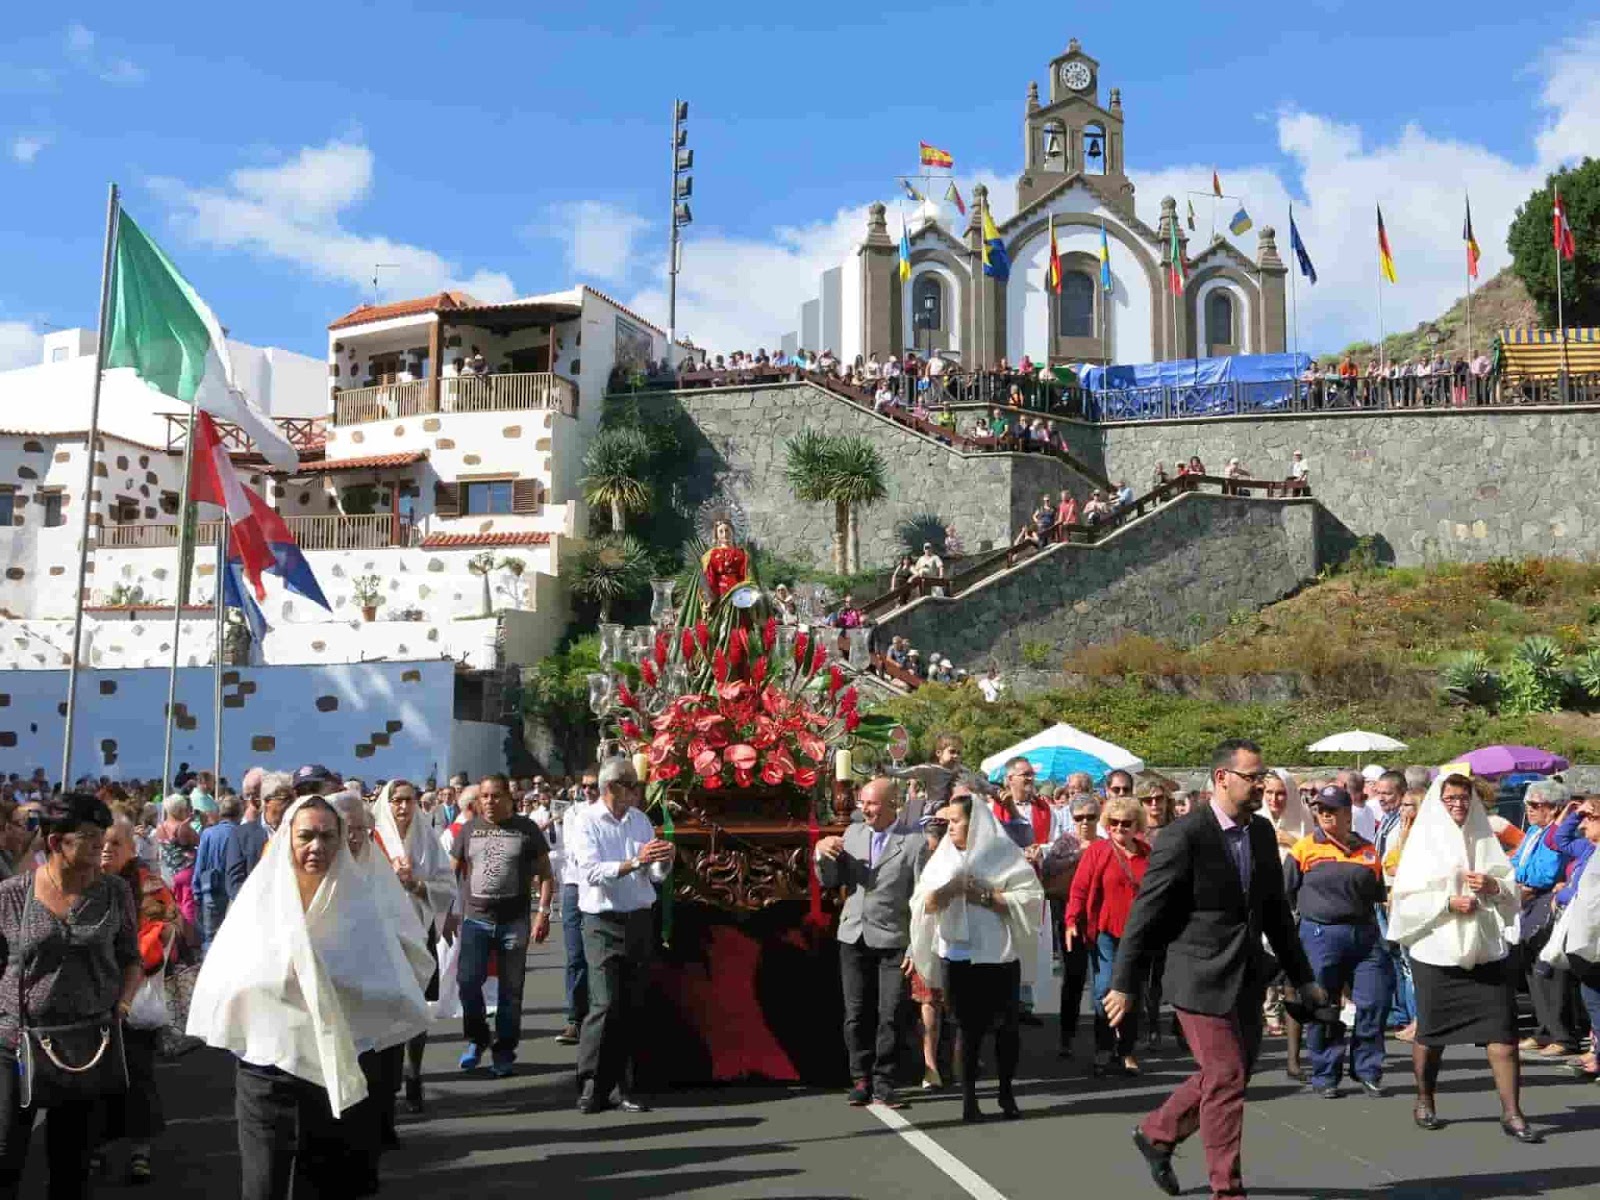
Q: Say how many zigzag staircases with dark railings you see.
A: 1